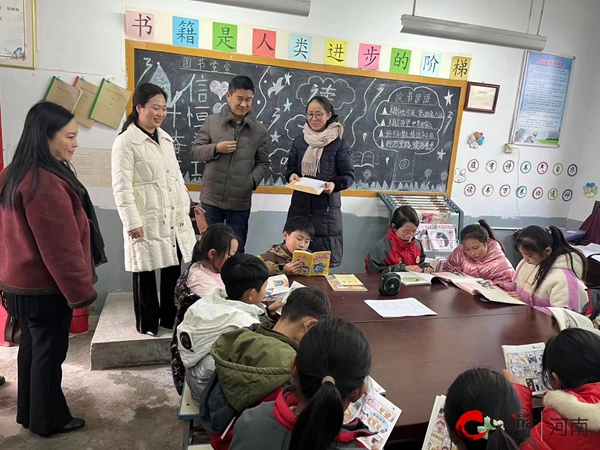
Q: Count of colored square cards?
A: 10